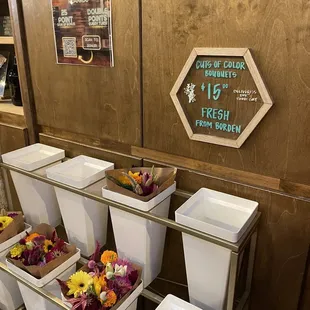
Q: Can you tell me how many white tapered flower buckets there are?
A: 8